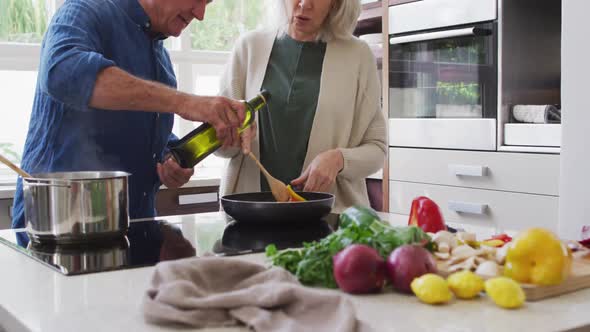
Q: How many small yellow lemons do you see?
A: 3